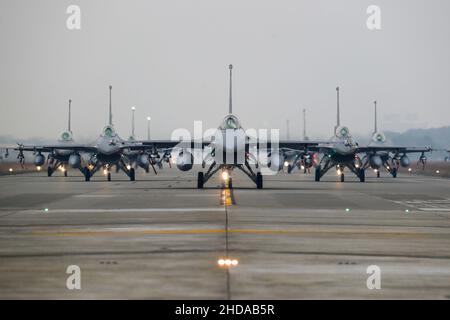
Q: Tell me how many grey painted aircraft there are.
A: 5